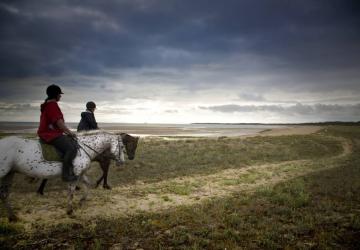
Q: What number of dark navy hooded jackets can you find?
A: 1